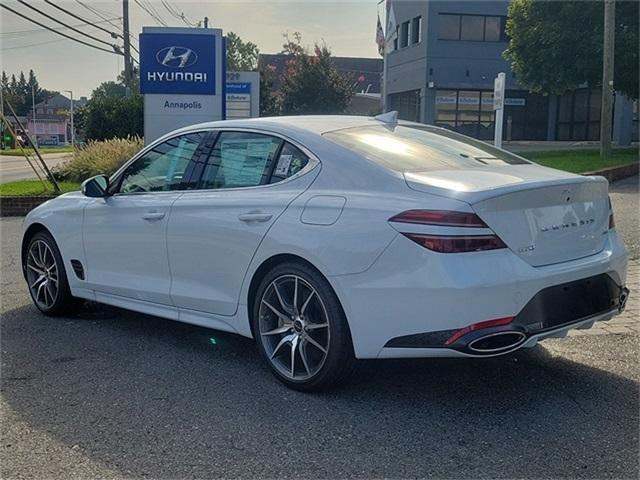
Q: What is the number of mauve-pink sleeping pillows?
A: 0